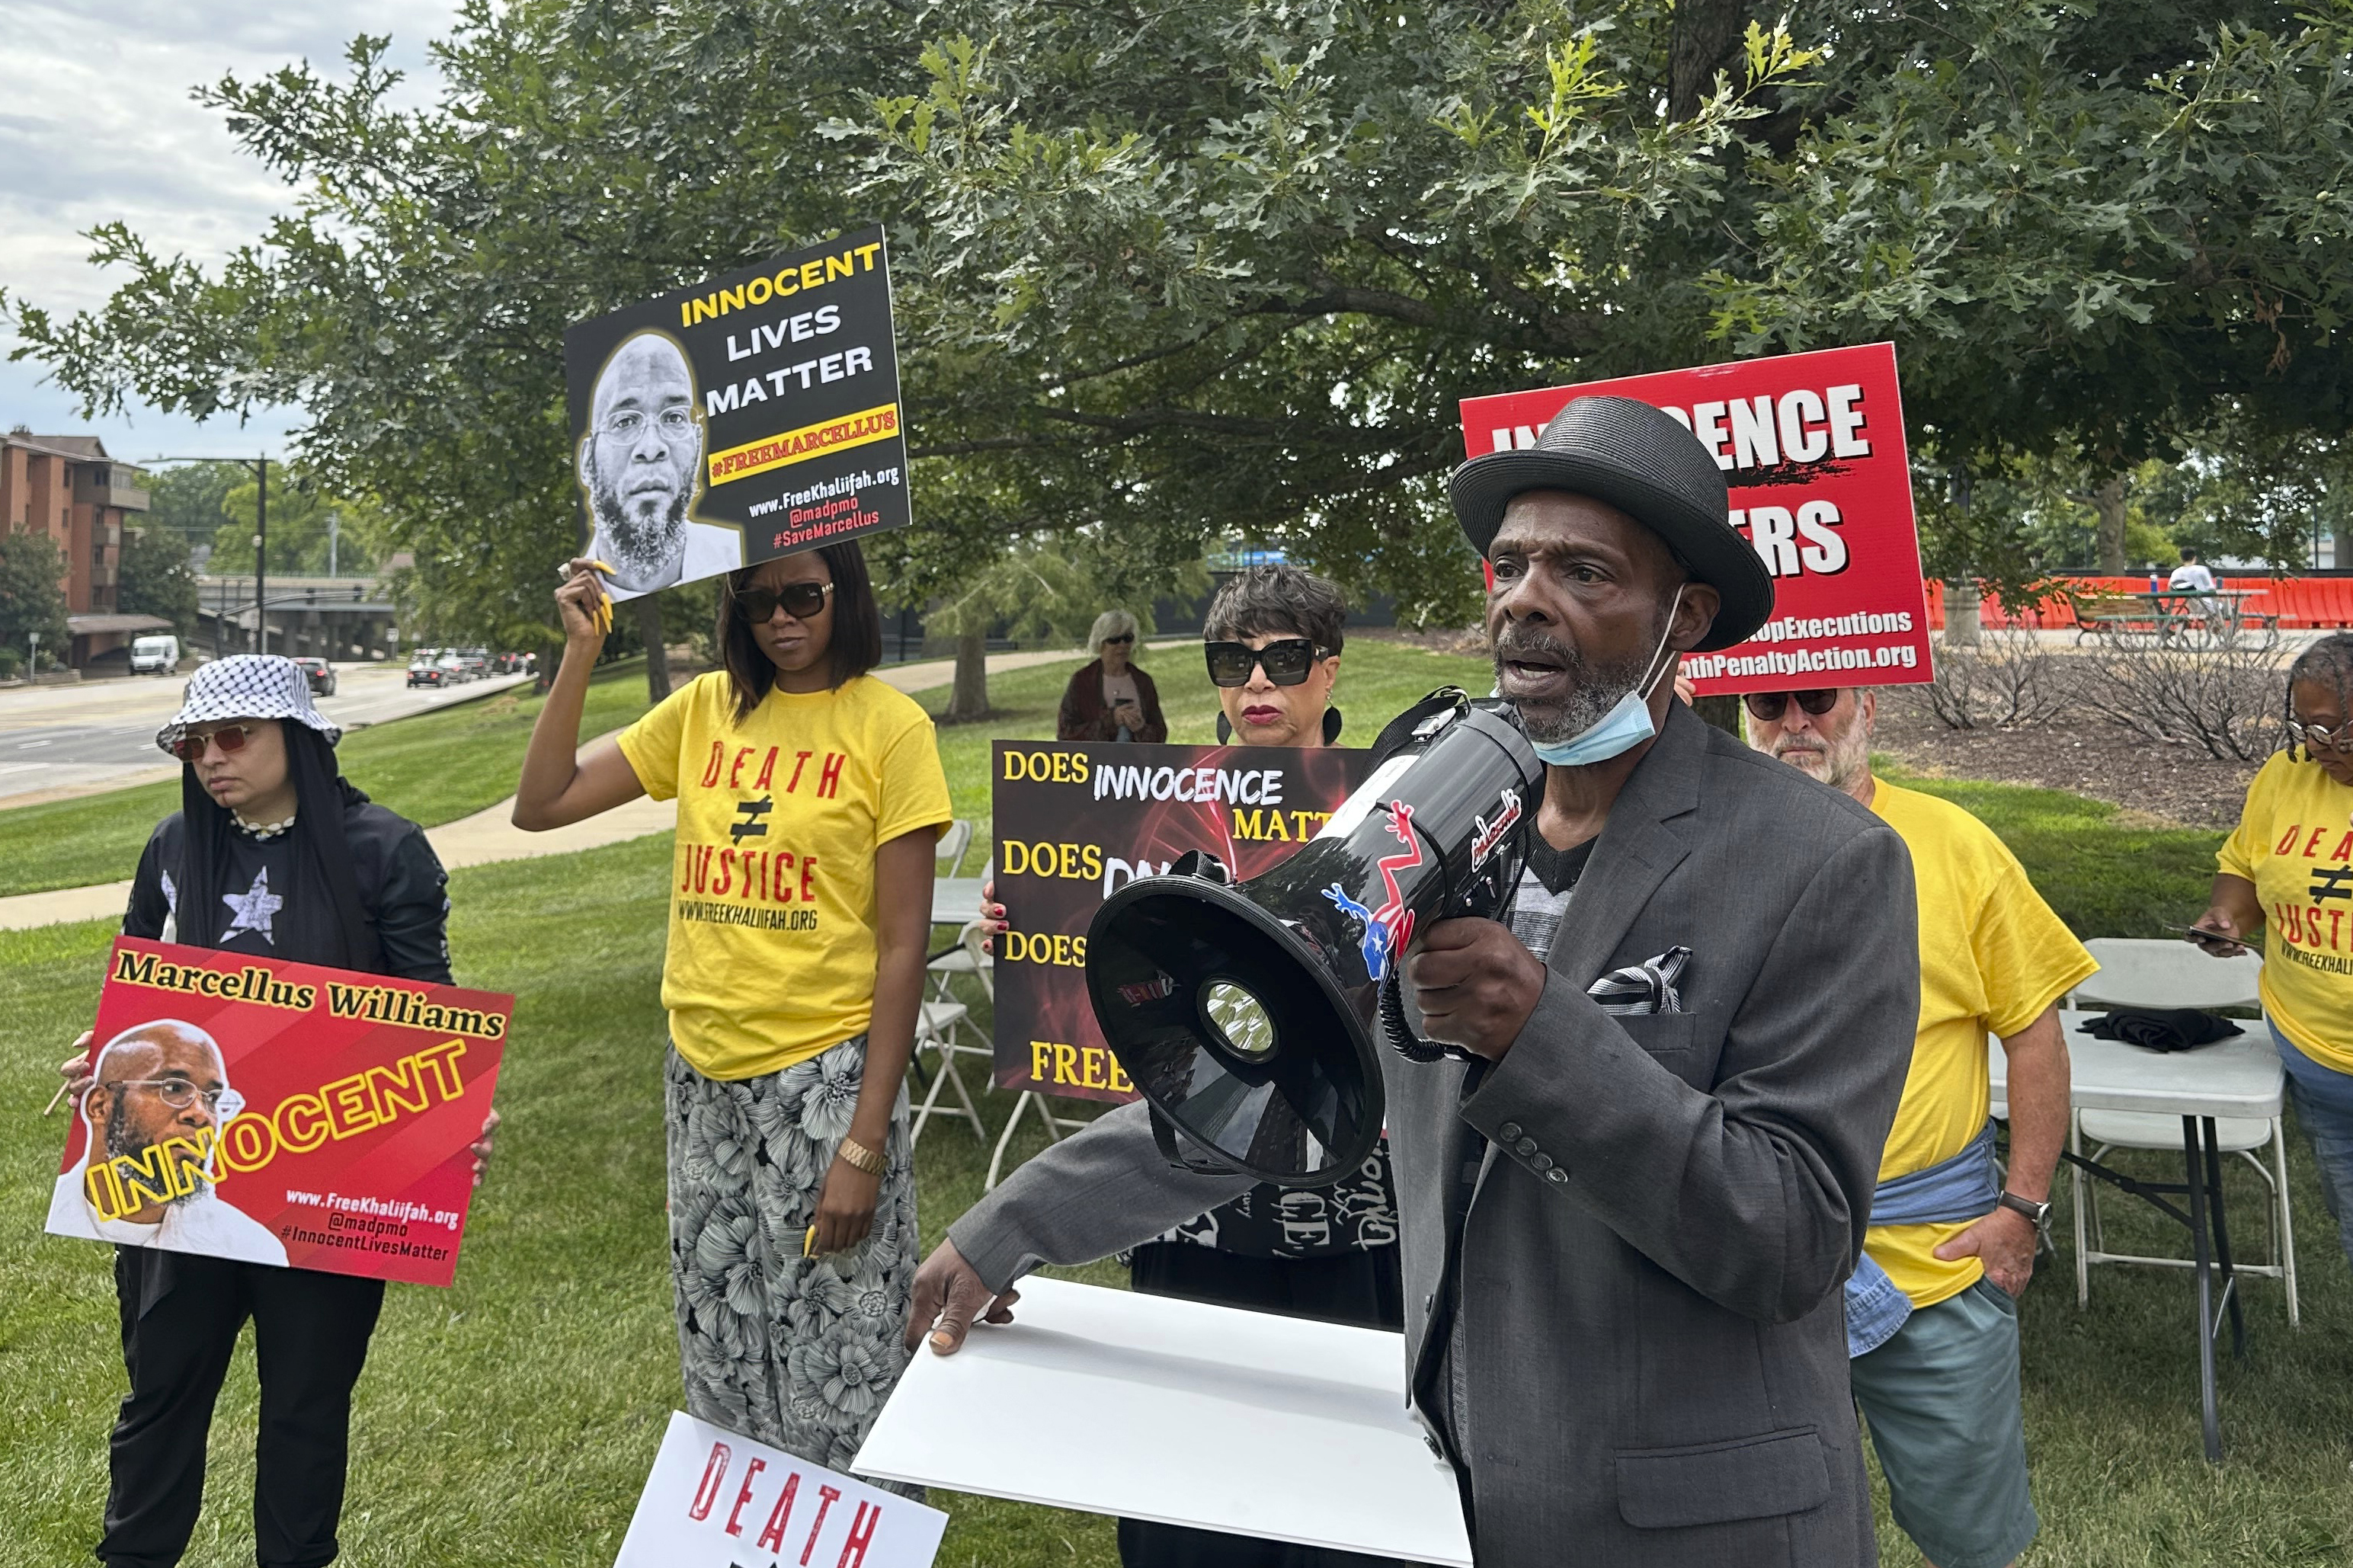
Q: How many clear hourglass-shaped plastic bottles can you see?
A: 0